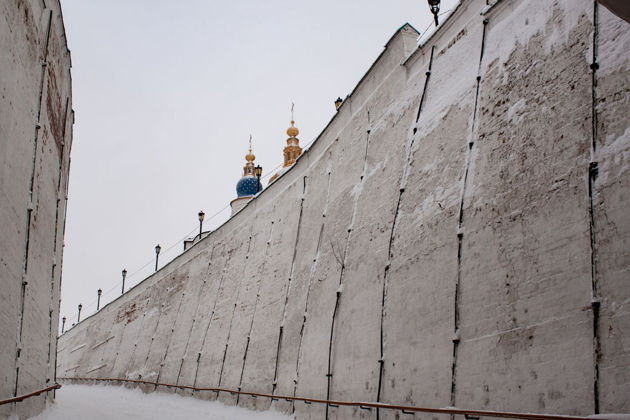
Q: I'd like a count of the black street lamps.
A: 9